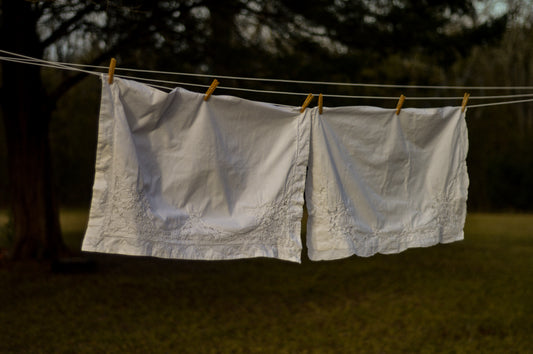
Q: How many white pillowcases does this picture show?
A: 2